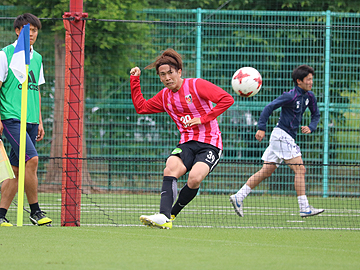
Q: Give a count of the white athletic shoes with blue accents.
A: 2